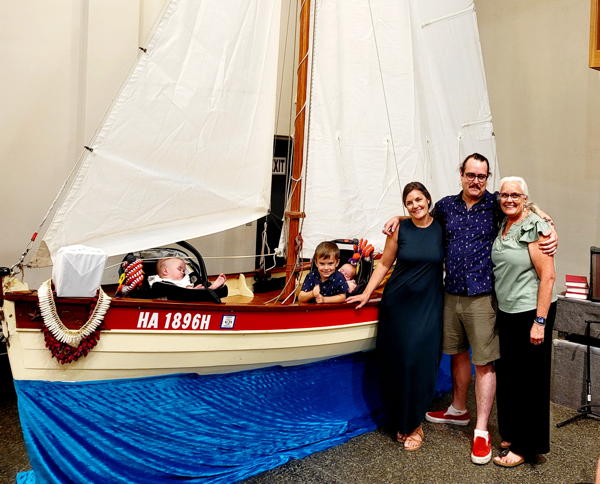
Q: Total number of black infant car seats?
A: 2